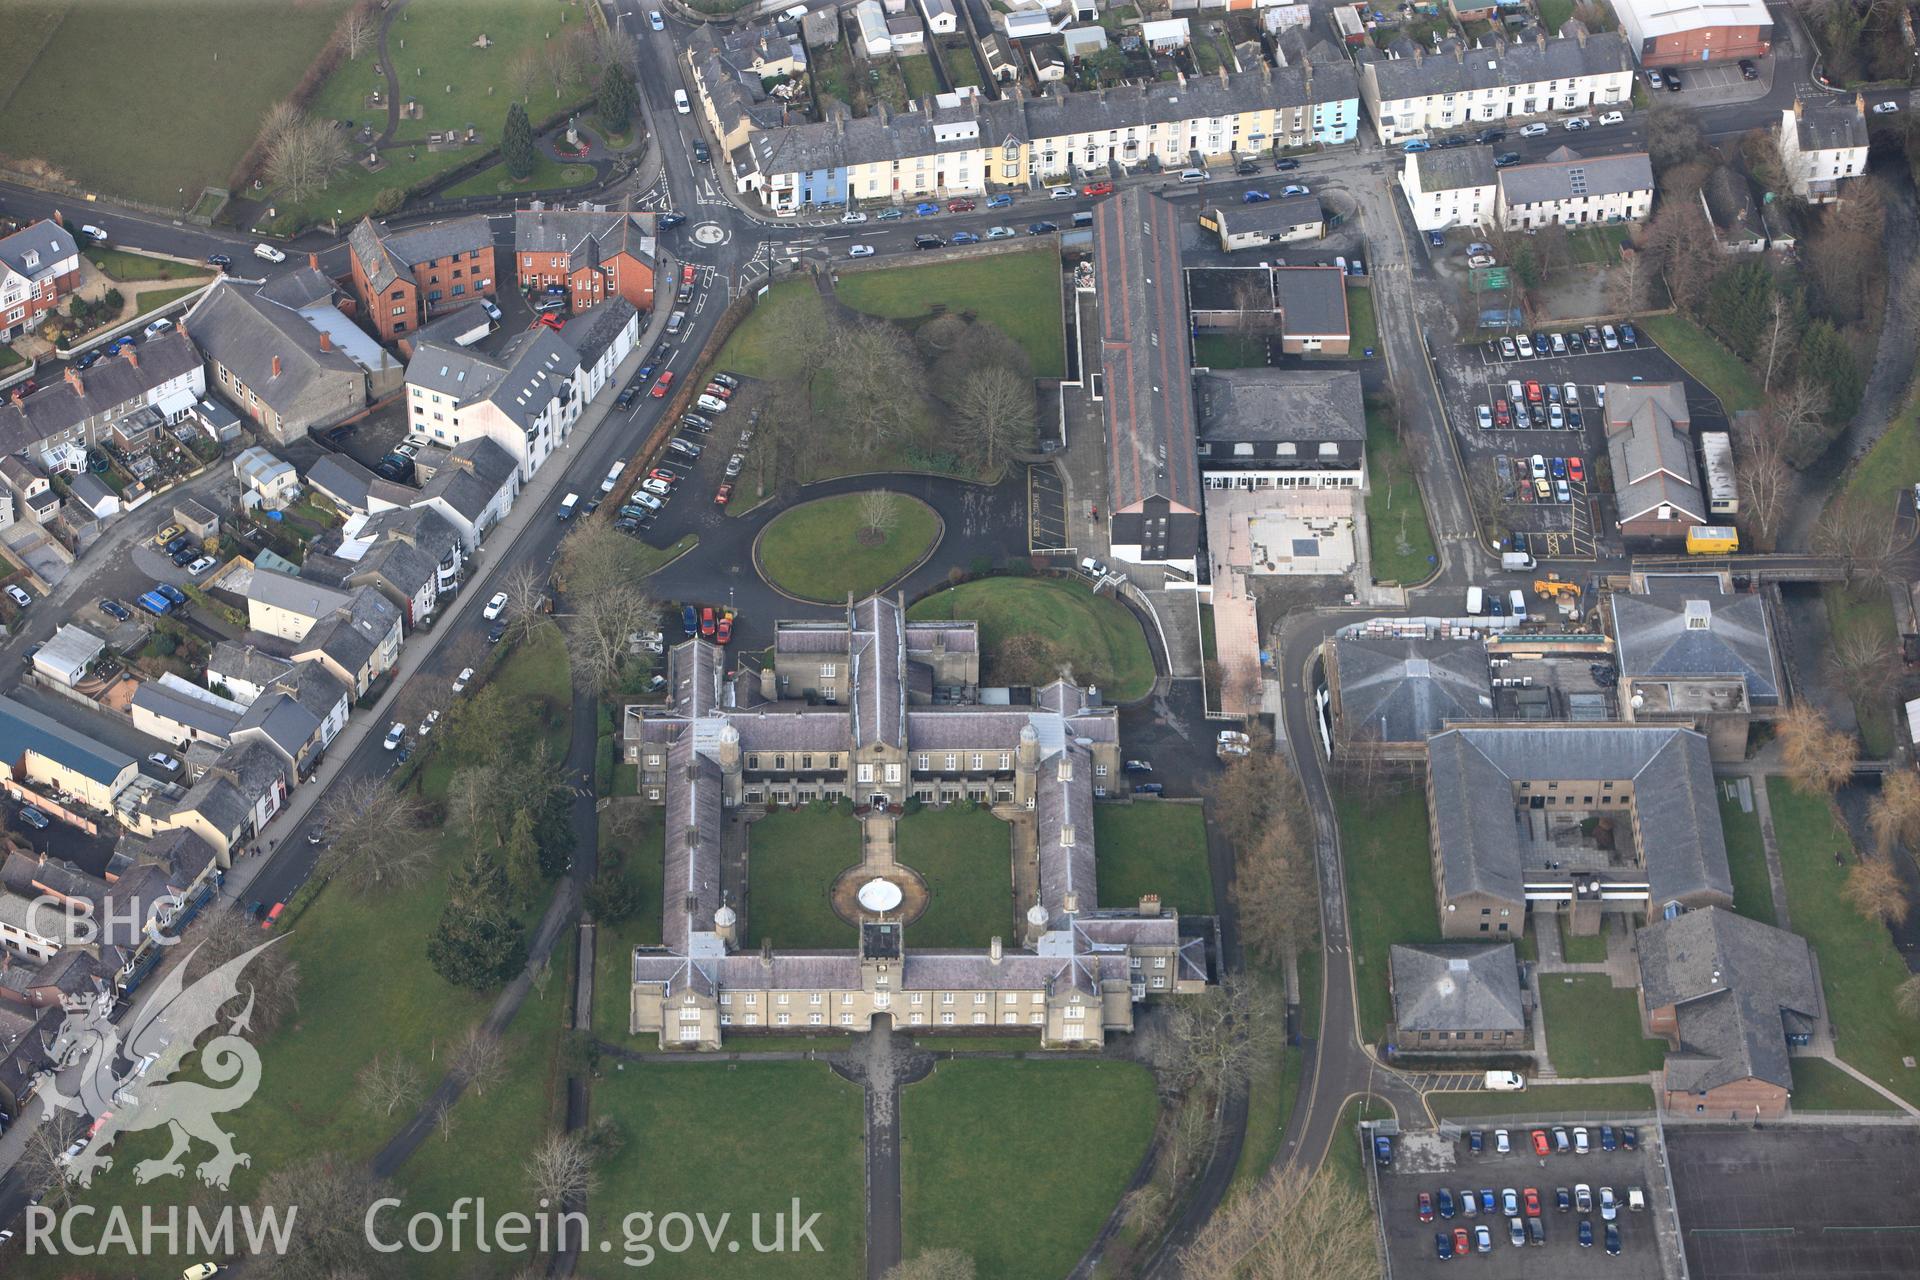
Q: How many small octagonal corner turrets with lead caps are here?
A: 4